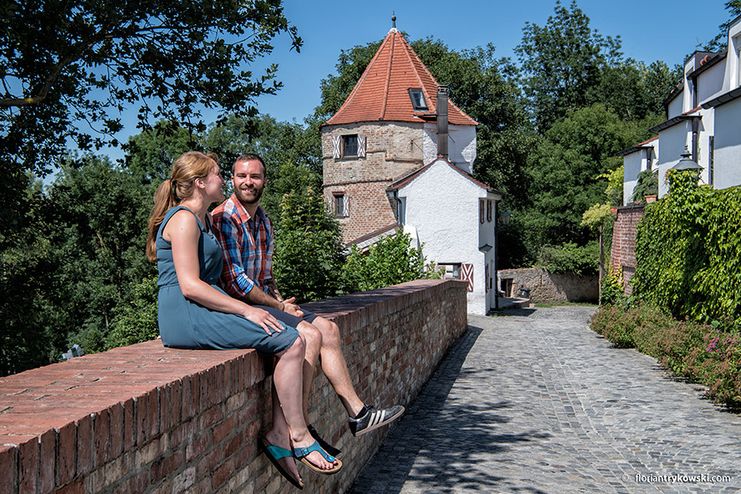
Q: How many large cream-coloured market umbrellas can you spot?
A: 0